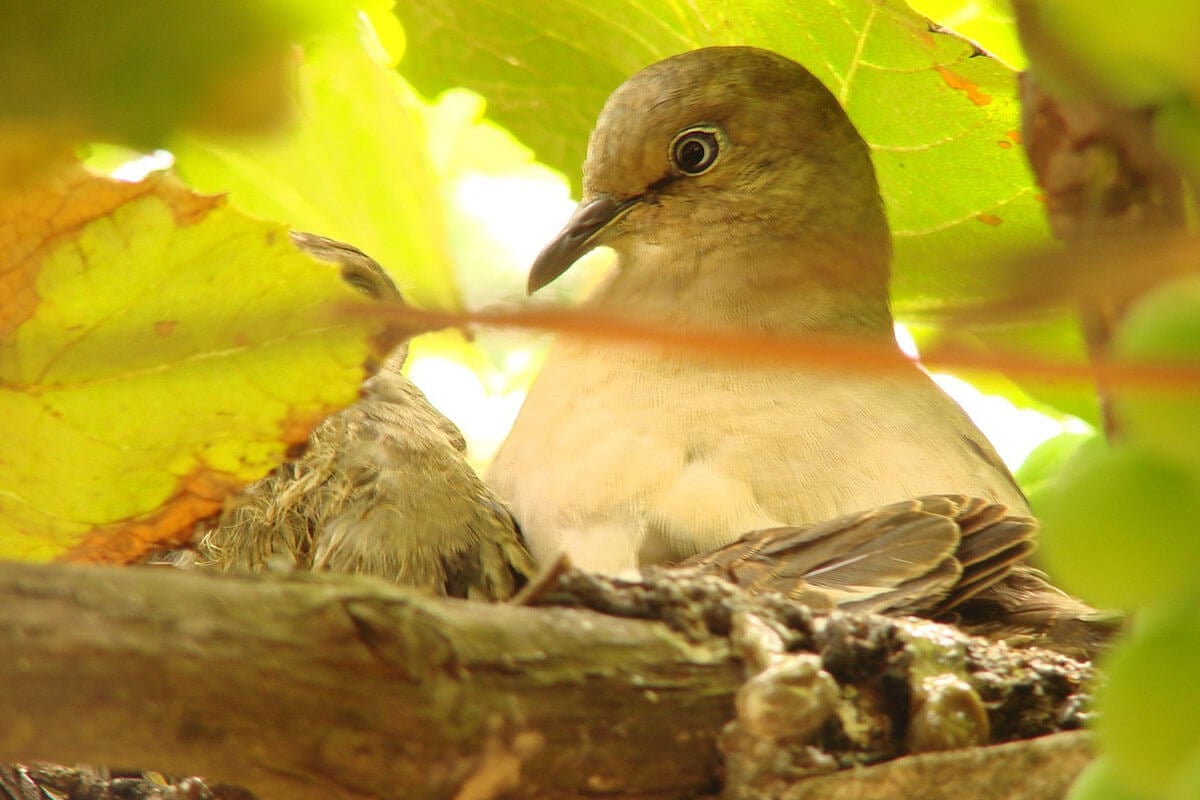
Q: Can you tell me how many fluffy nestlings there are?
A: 1